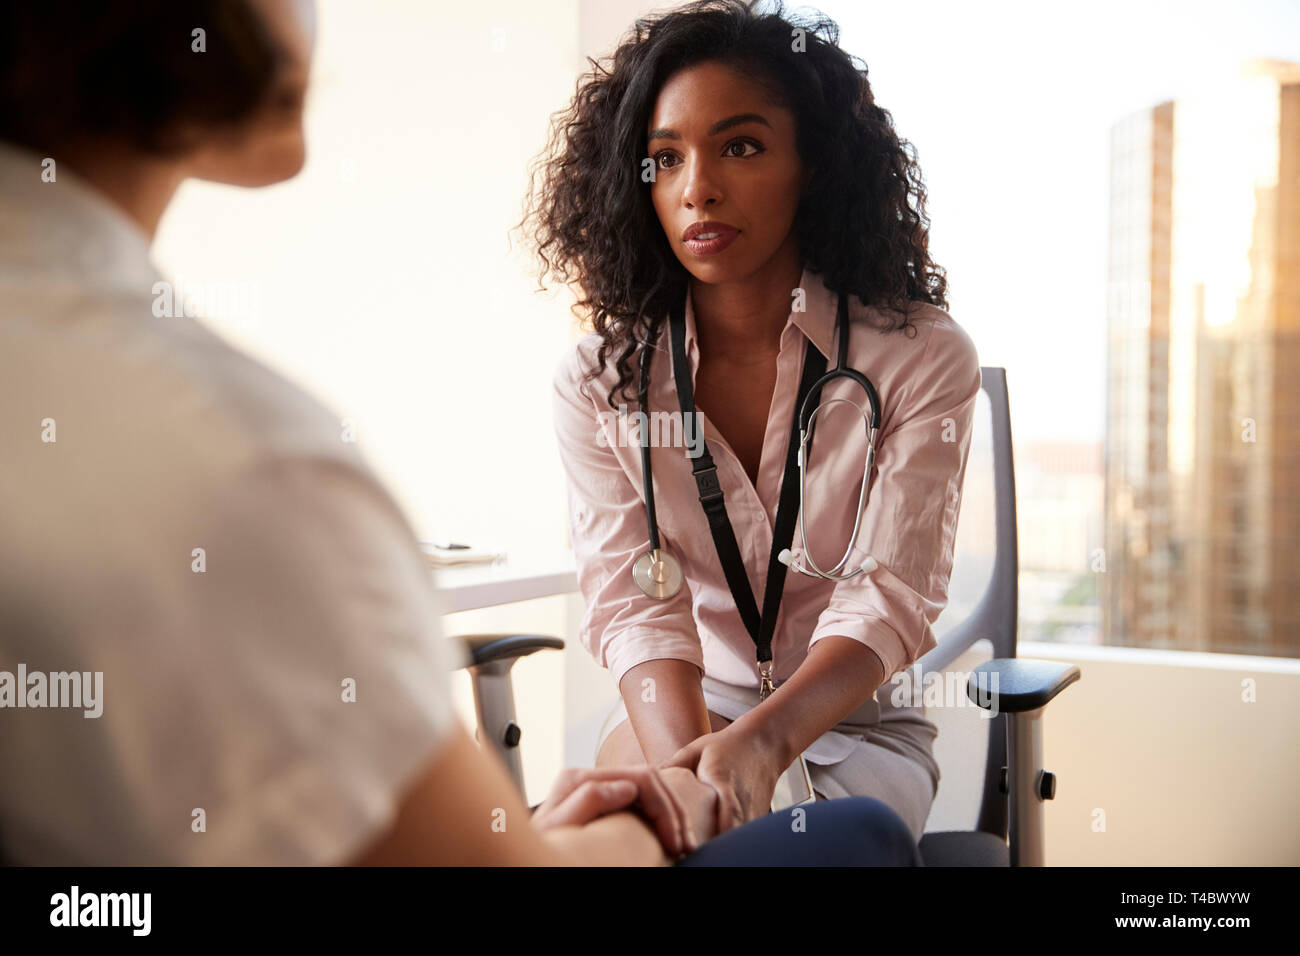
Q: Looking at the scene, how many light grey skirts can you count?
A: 1